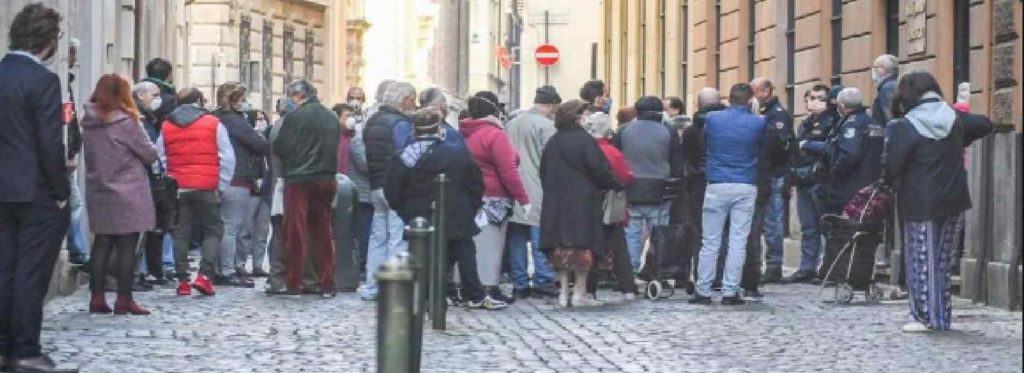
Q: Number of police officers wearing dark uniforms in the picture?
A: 3